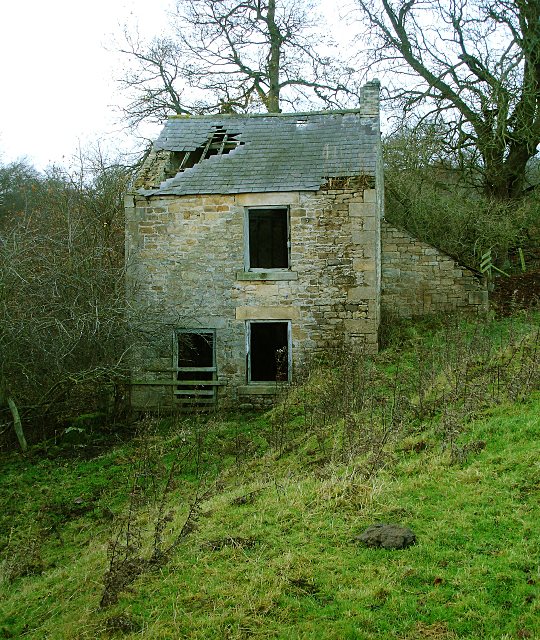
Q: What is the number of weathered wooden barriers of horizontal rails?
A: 1